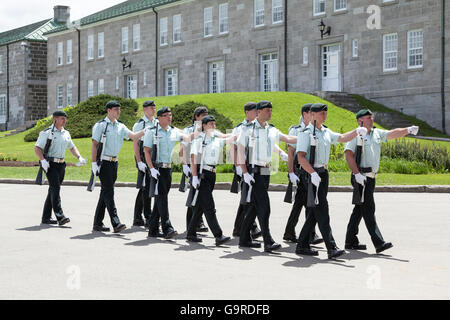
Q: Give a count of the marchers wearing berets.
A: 11